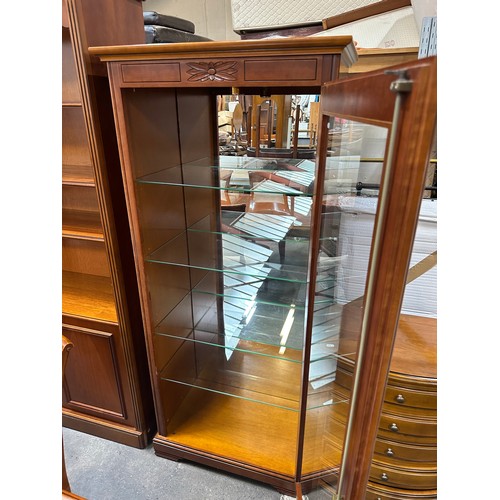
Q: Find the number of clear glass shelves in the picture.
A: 4